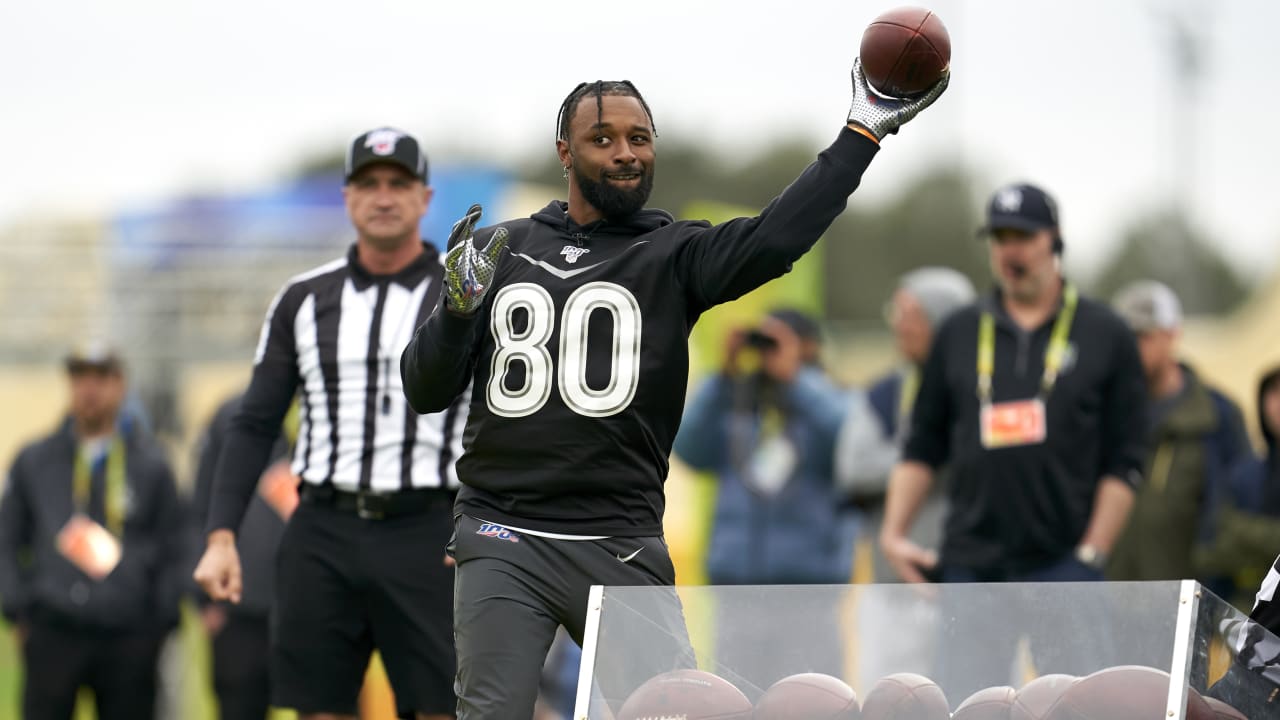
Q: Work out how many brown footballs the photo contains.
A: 8